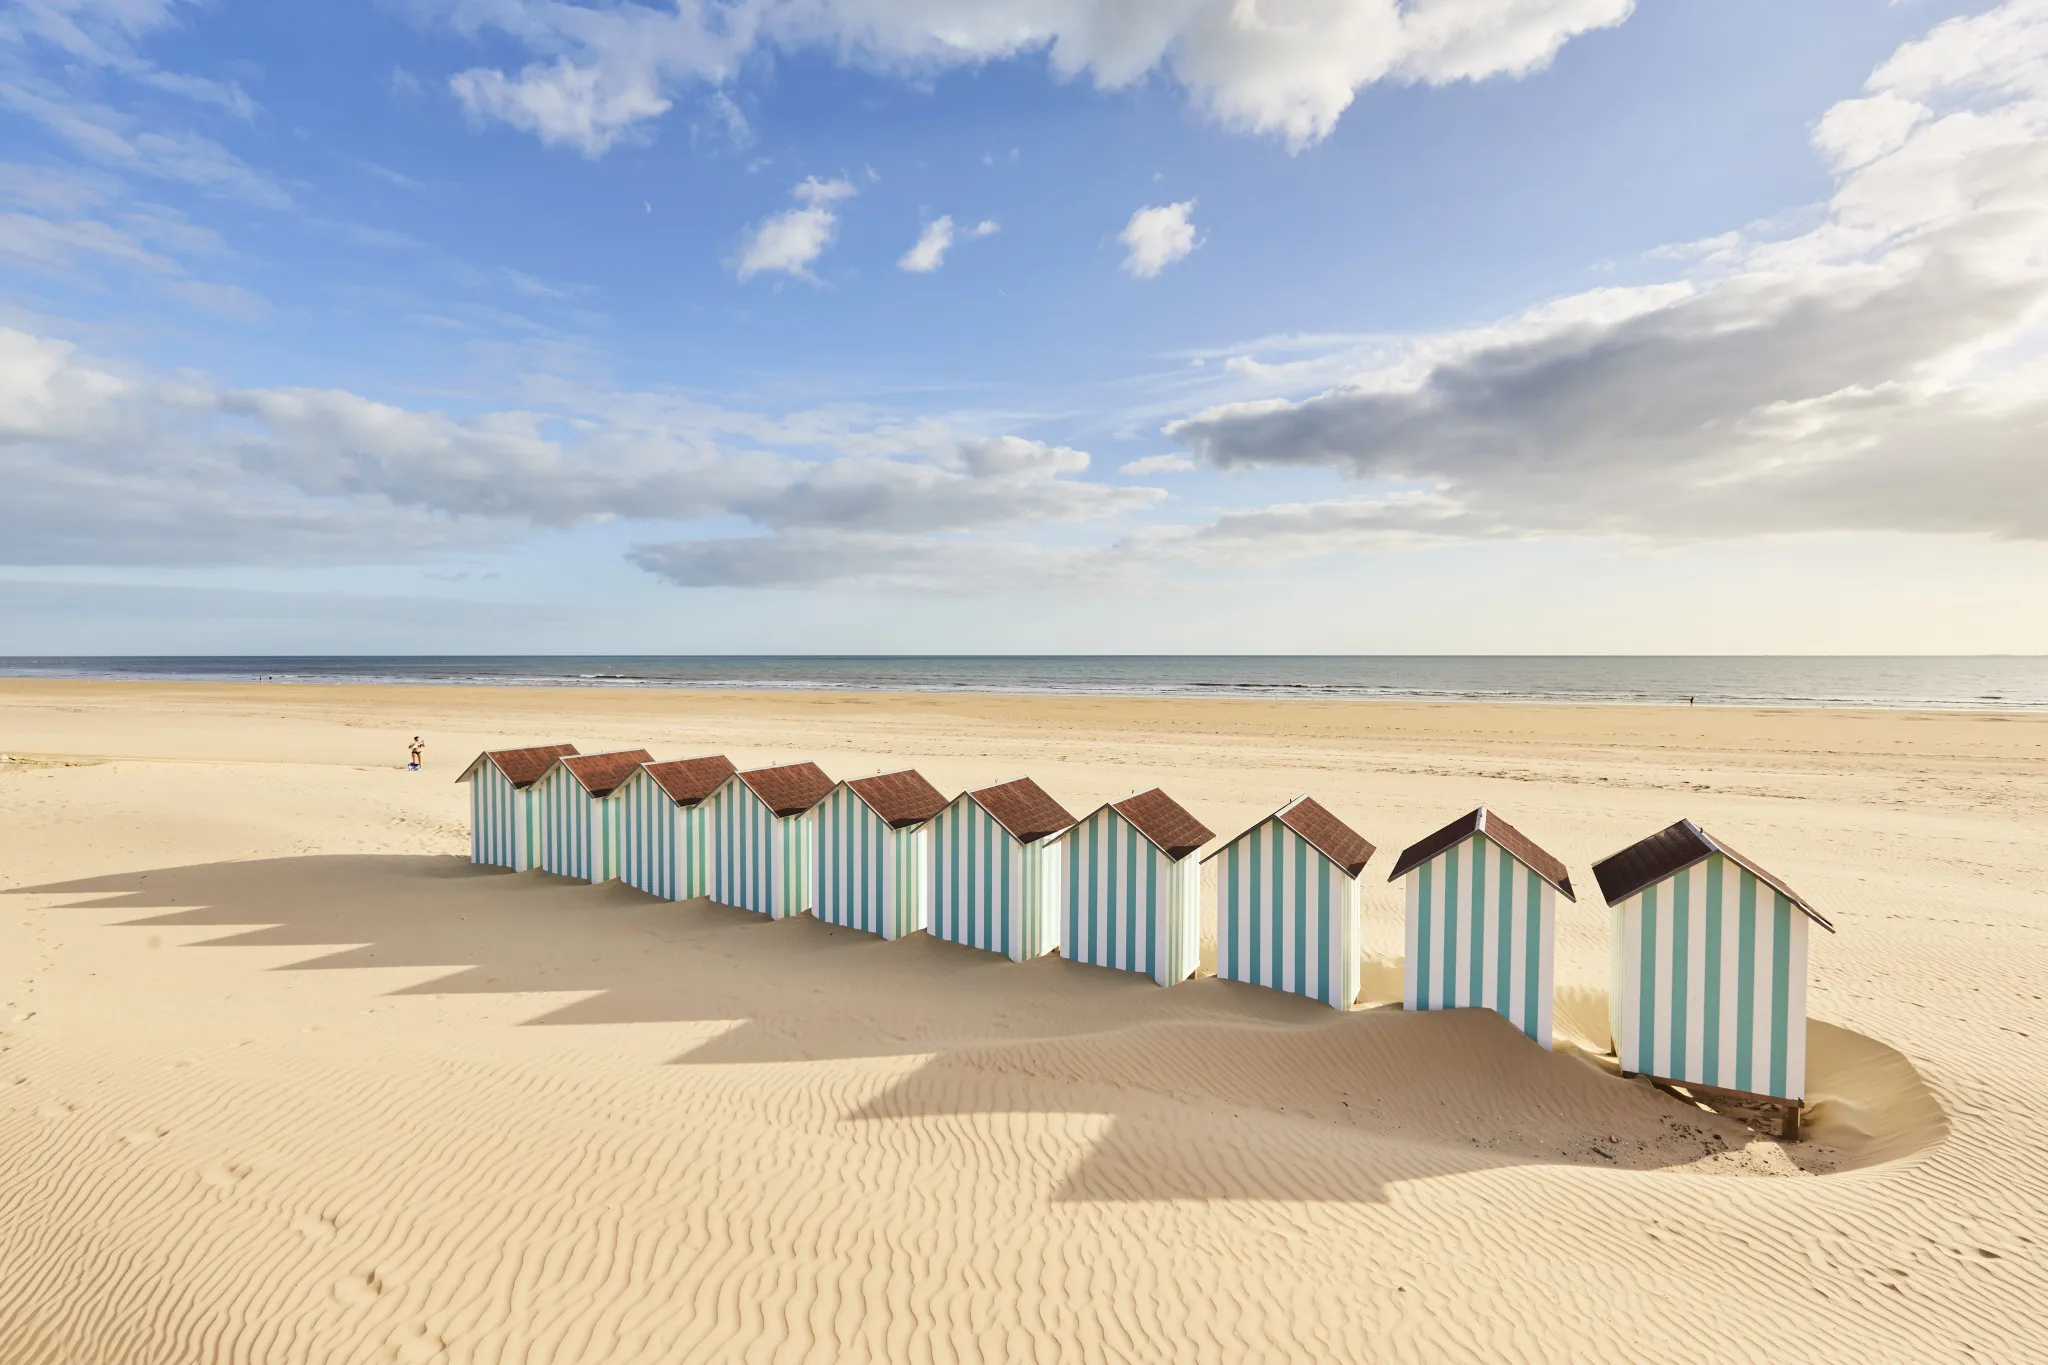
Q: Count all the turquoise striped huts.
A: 10